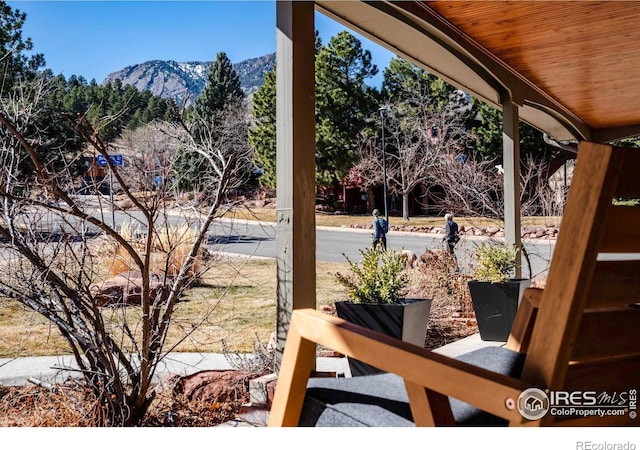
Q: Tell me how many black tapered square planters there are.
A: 2